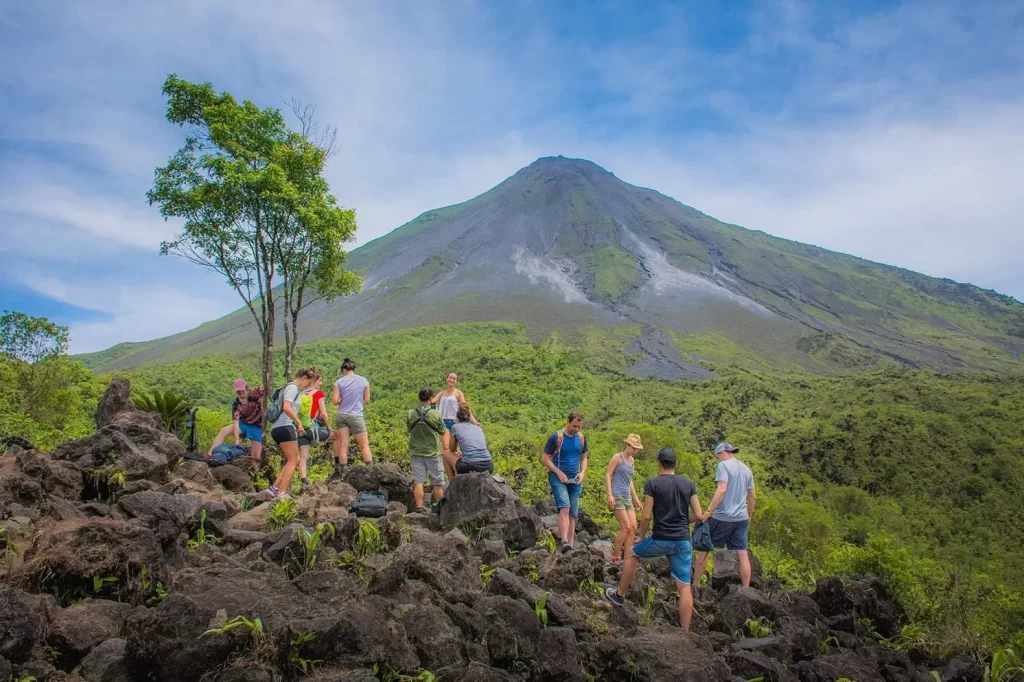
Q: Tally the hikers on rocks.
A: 11